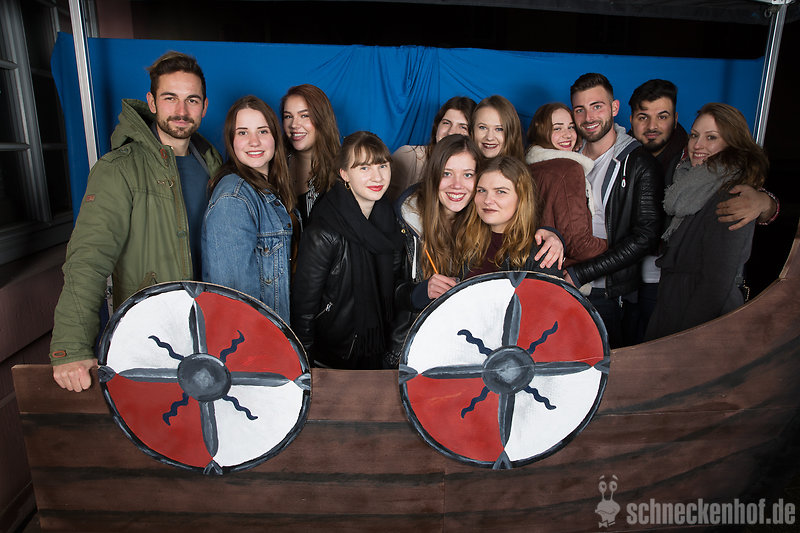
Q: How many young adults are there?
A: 12